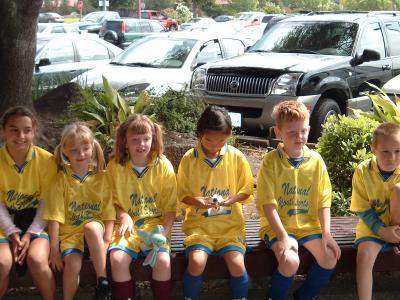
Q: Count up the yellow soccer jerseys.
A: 6